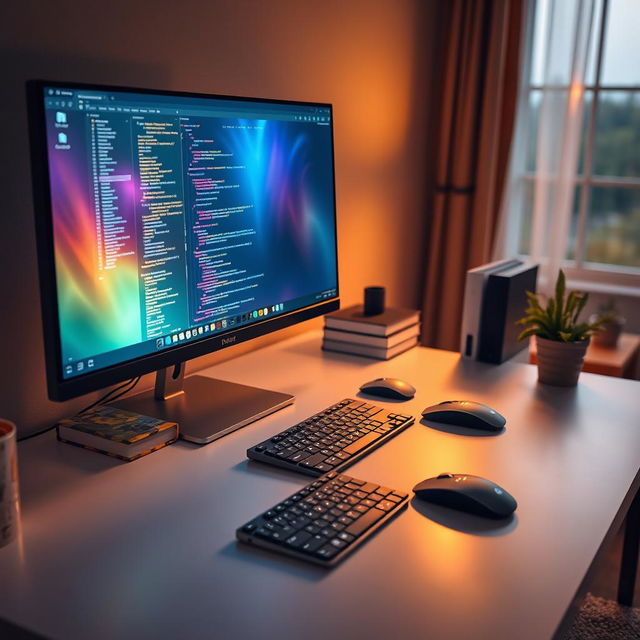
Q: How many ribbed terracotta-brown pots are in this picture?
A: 1